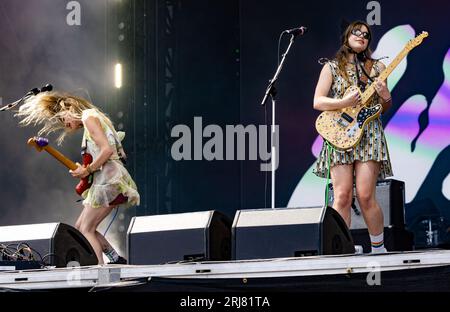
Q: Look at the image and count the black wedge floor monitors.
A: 3